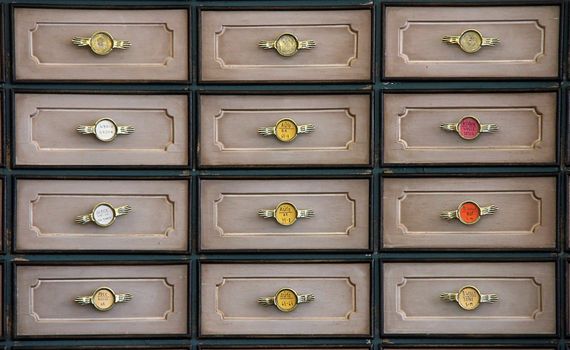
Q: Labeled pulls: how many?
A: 9